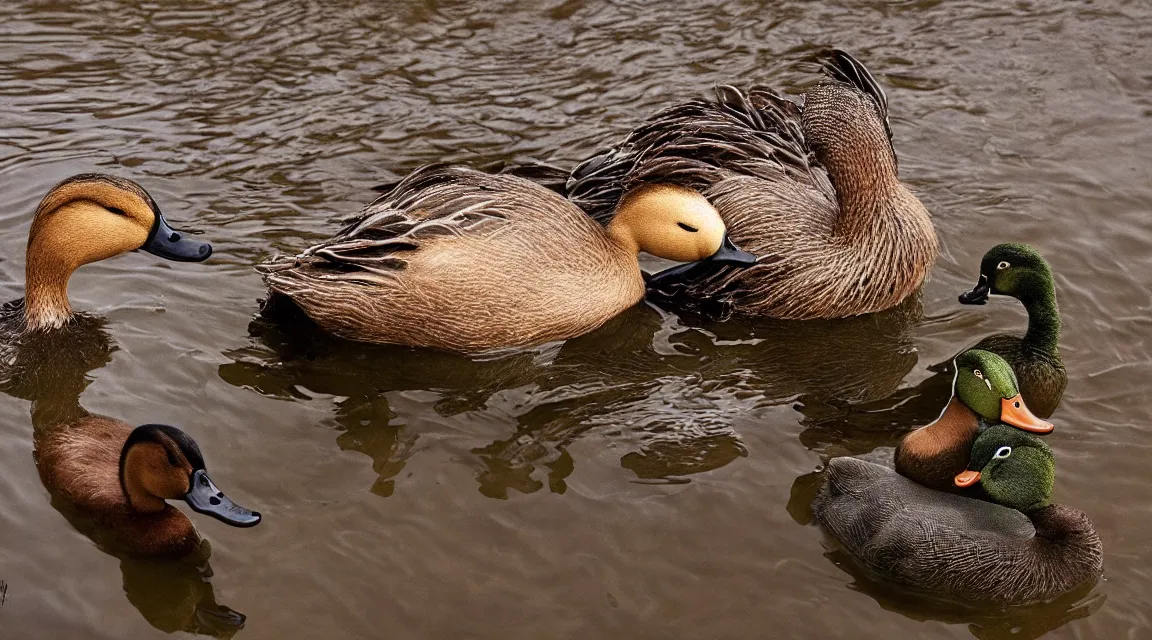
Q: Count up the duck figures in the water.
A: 7